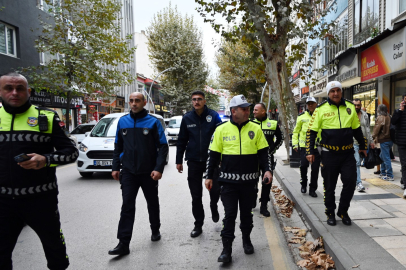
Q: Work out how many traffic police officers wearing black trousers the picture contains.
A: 5